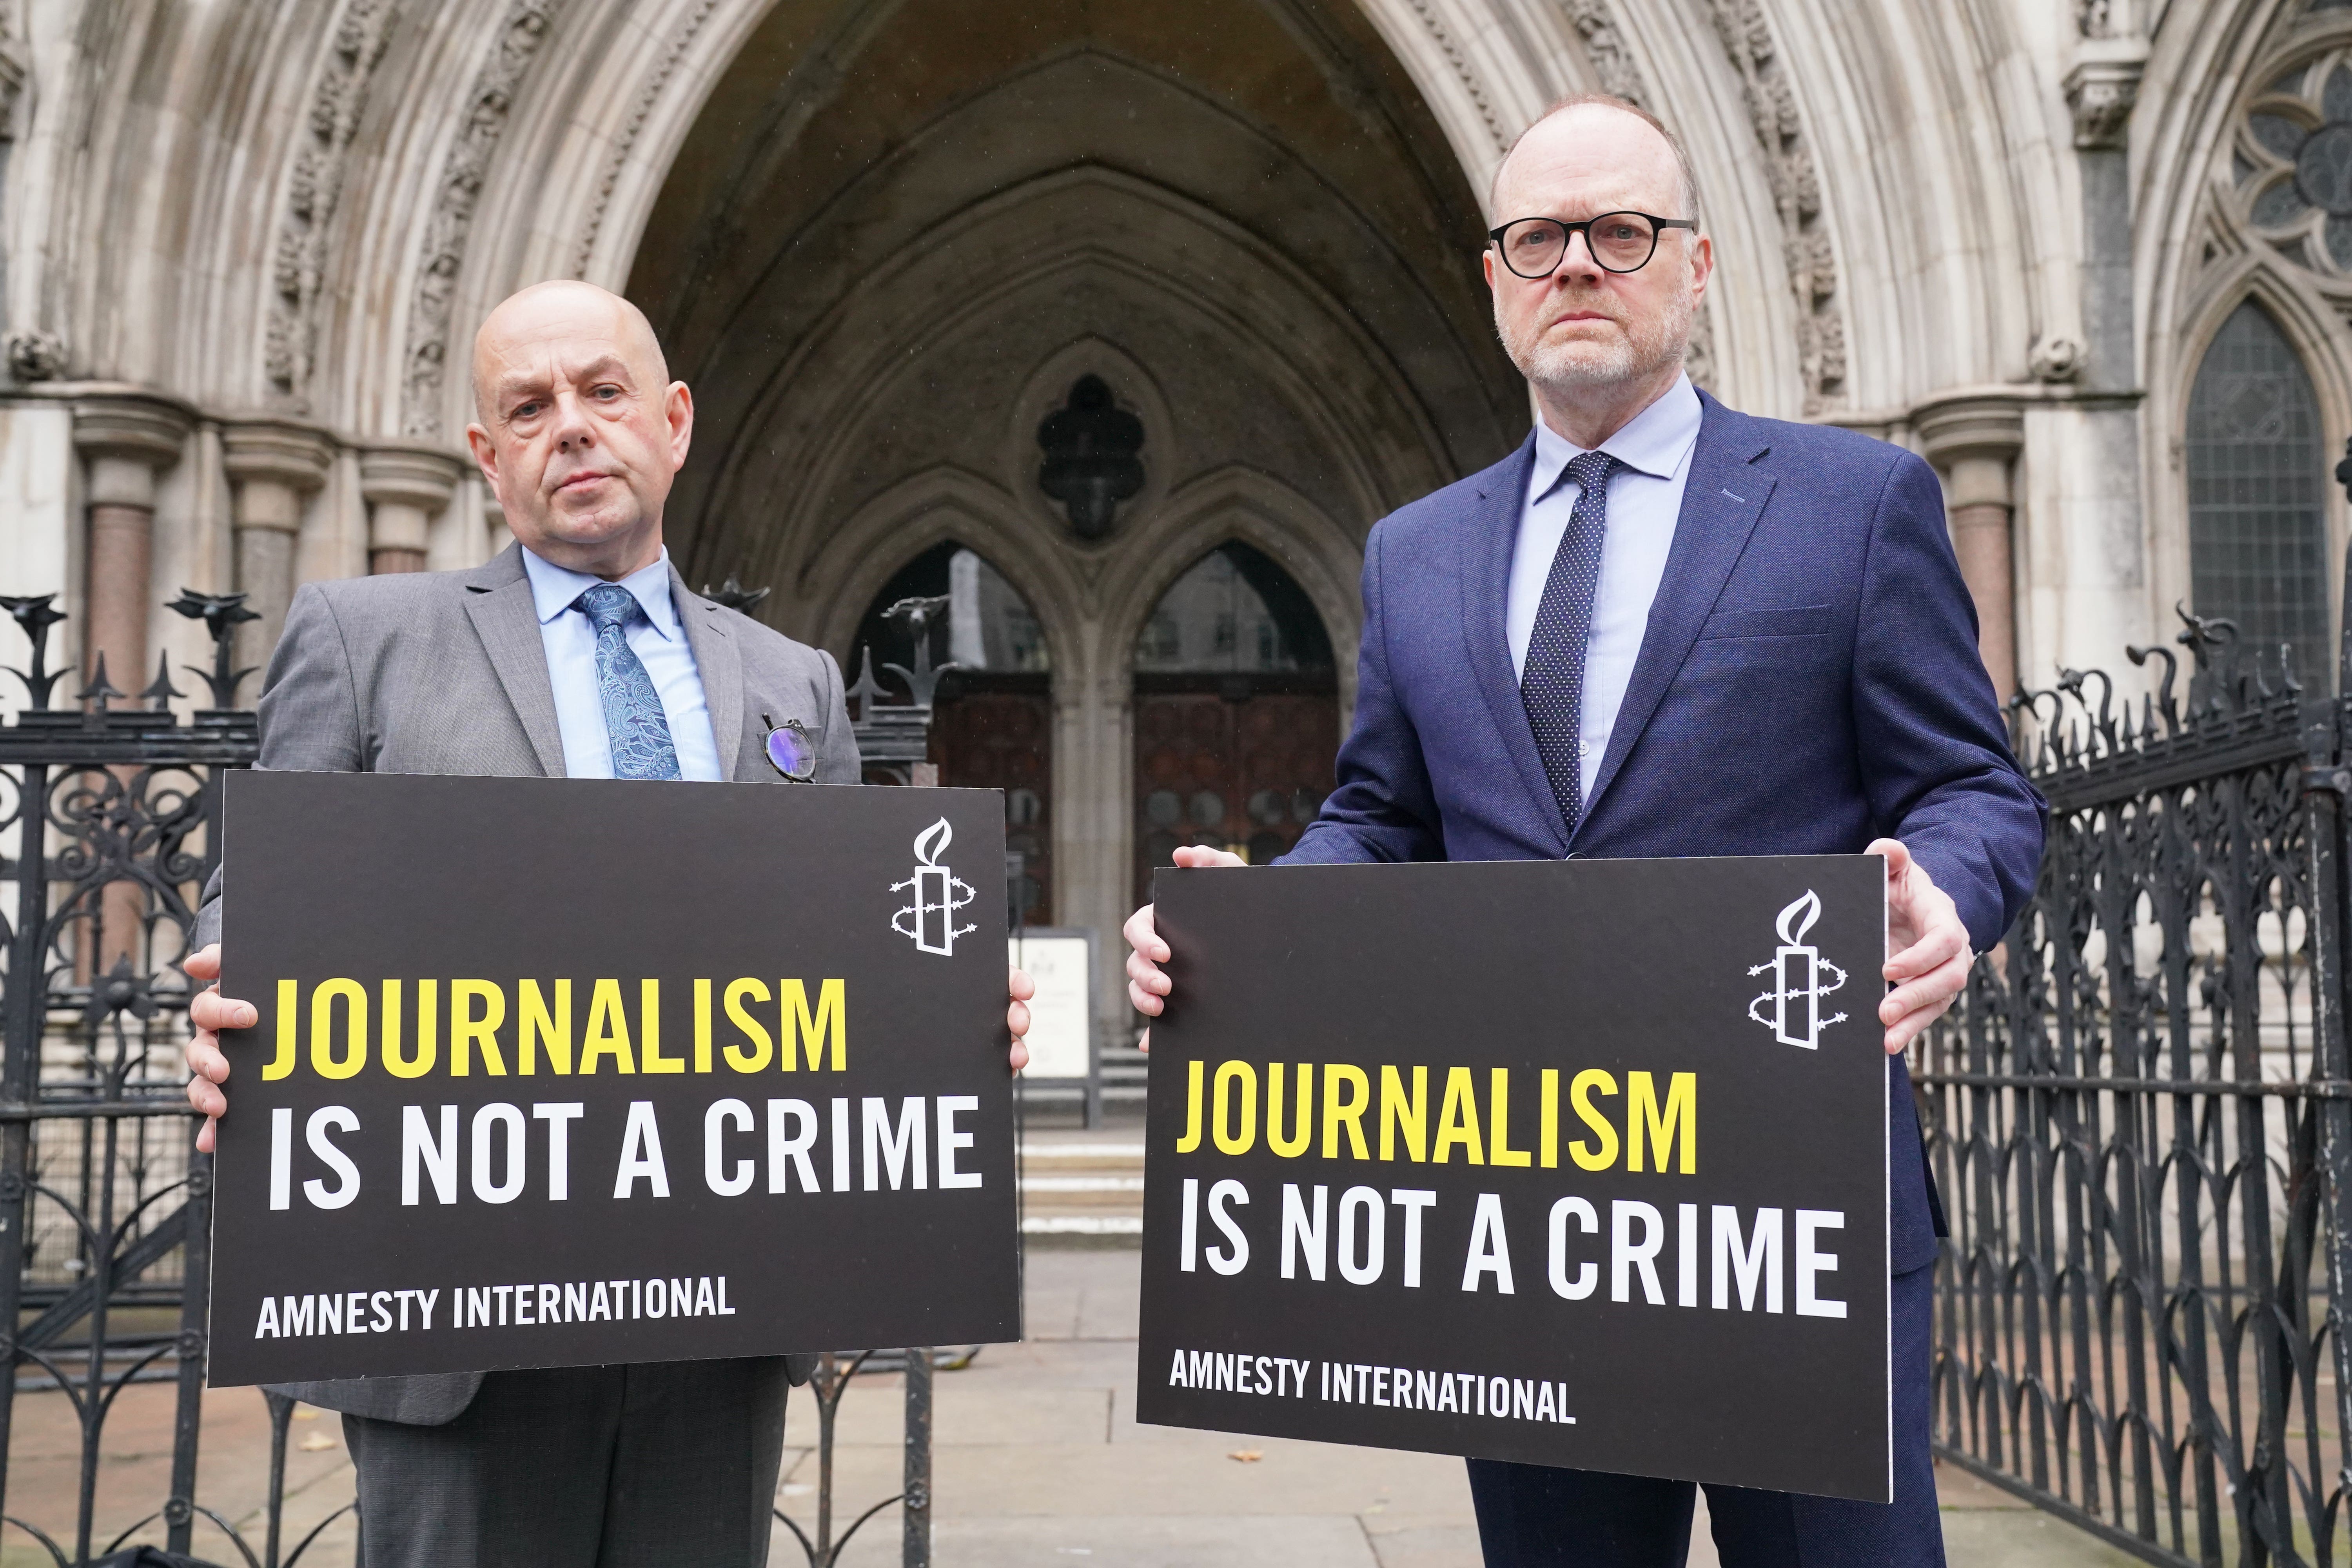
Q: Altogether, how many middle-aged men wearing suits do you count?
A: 2